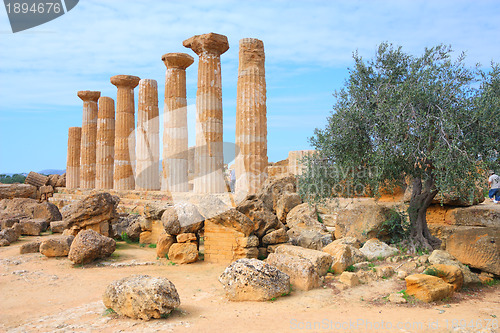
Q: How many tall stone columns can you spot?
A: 8